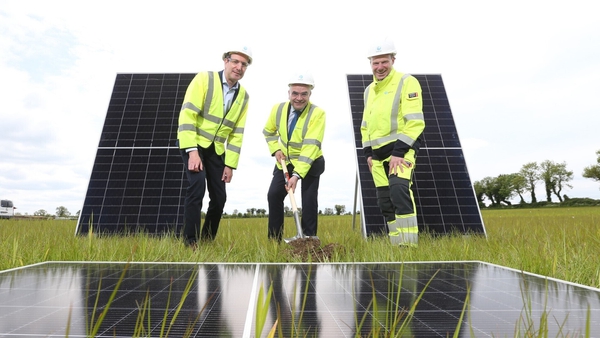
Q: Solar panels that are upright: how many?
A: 2